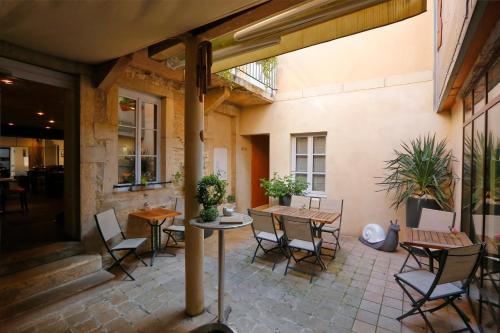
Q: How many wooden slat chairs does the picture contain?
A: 0